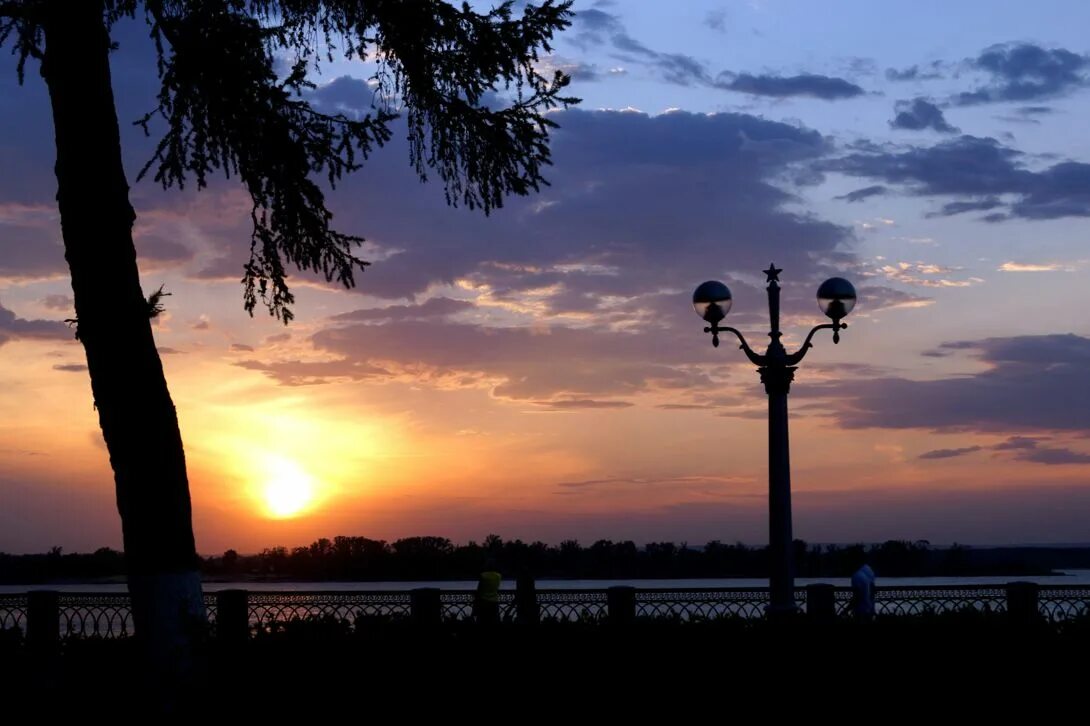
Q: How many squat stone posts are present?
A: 6